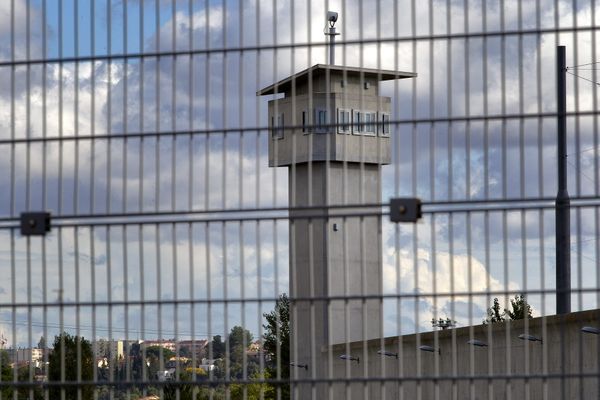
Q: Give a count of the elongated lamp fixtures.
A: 7